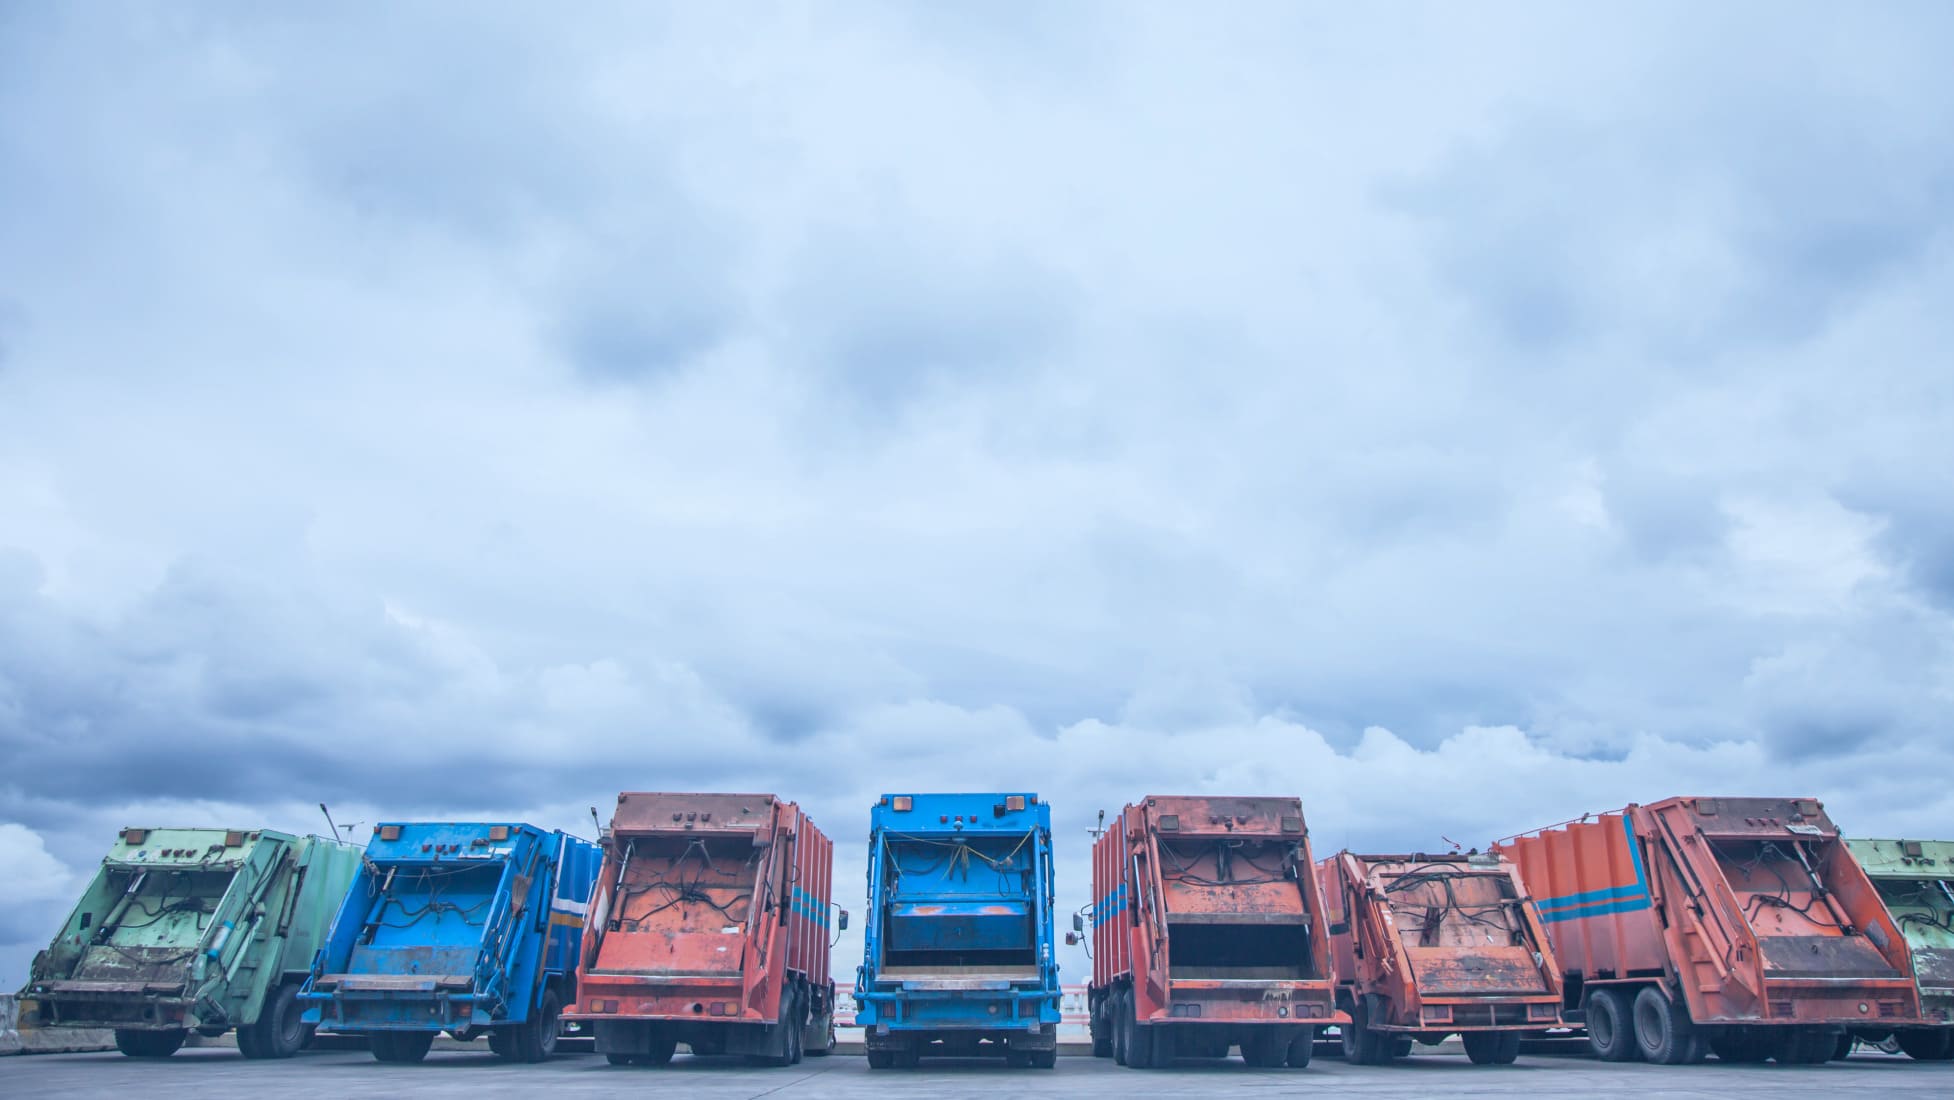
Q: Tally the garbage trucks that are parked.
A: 8